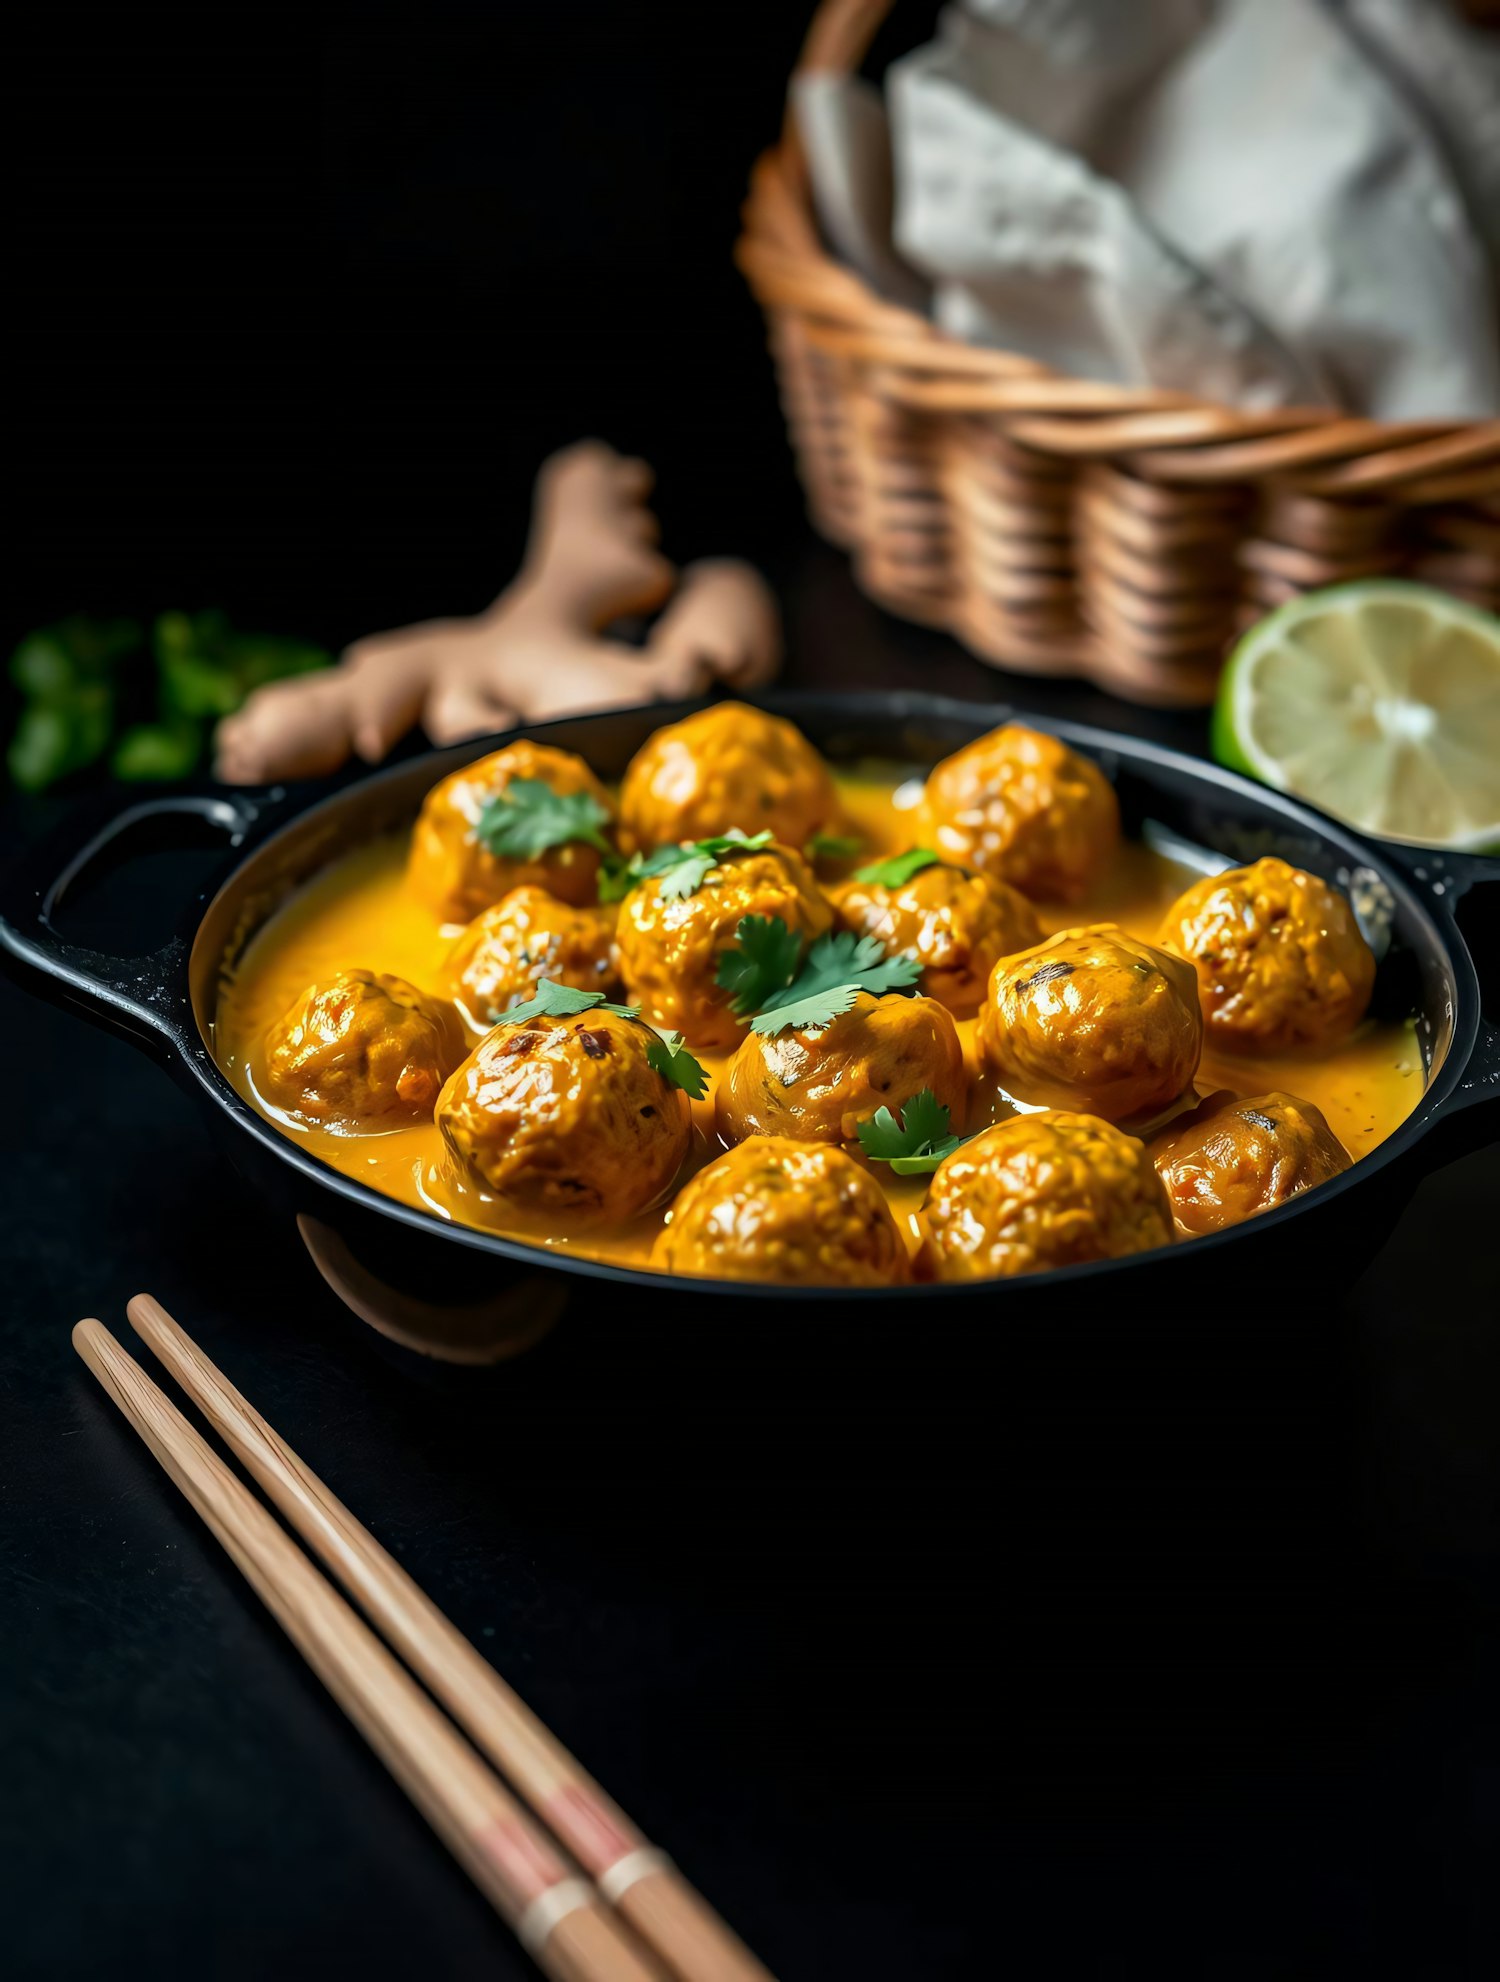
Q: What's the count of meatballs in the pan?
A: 14